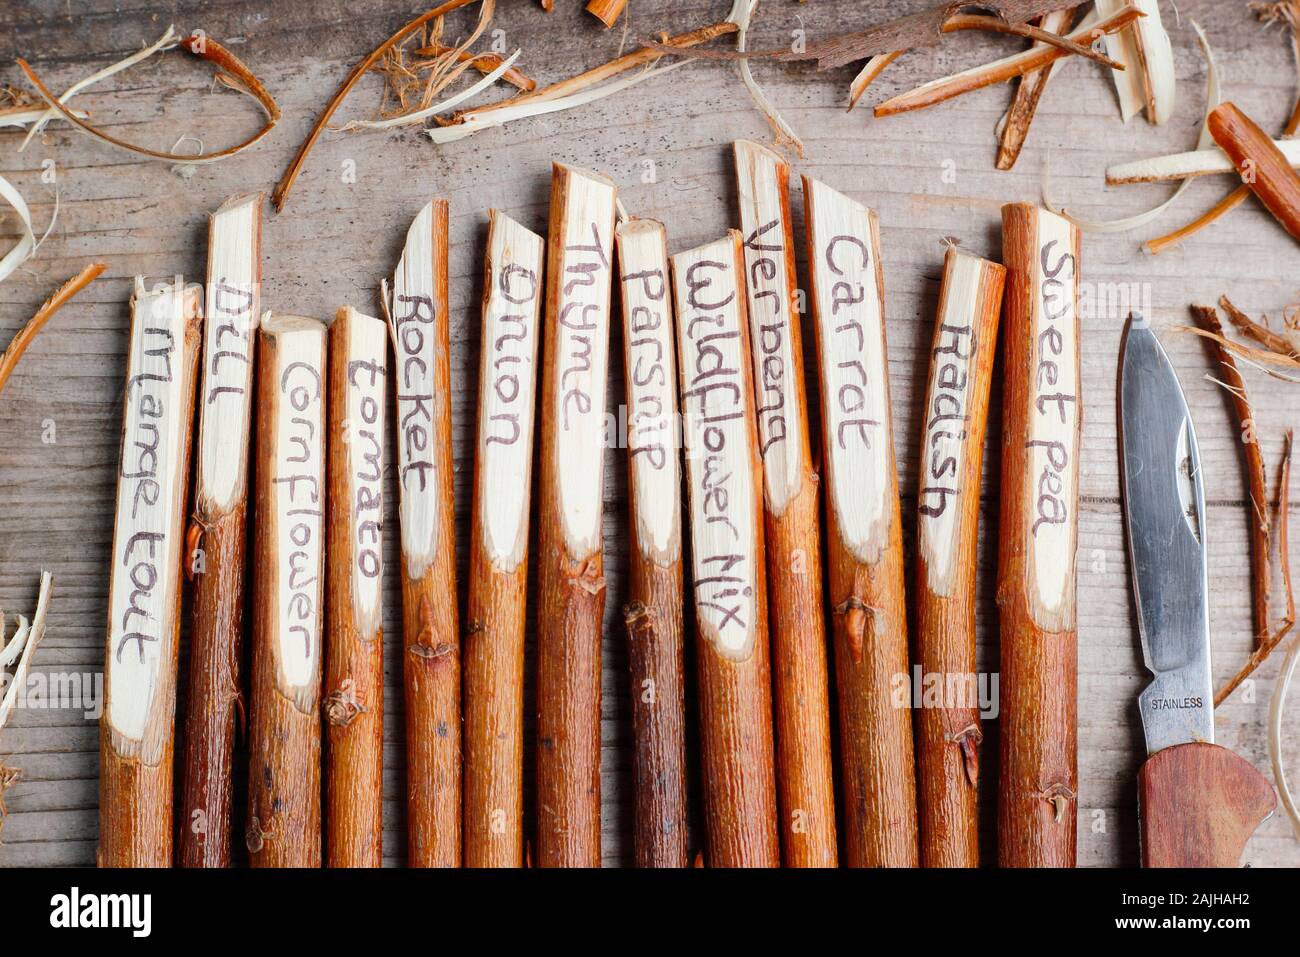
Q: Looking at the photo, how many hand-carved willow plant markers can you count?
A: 13